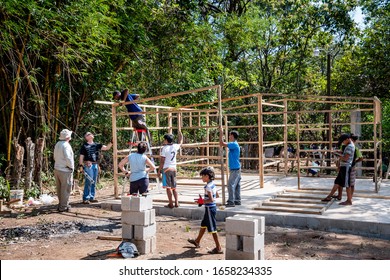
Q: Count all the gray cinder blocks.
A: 14